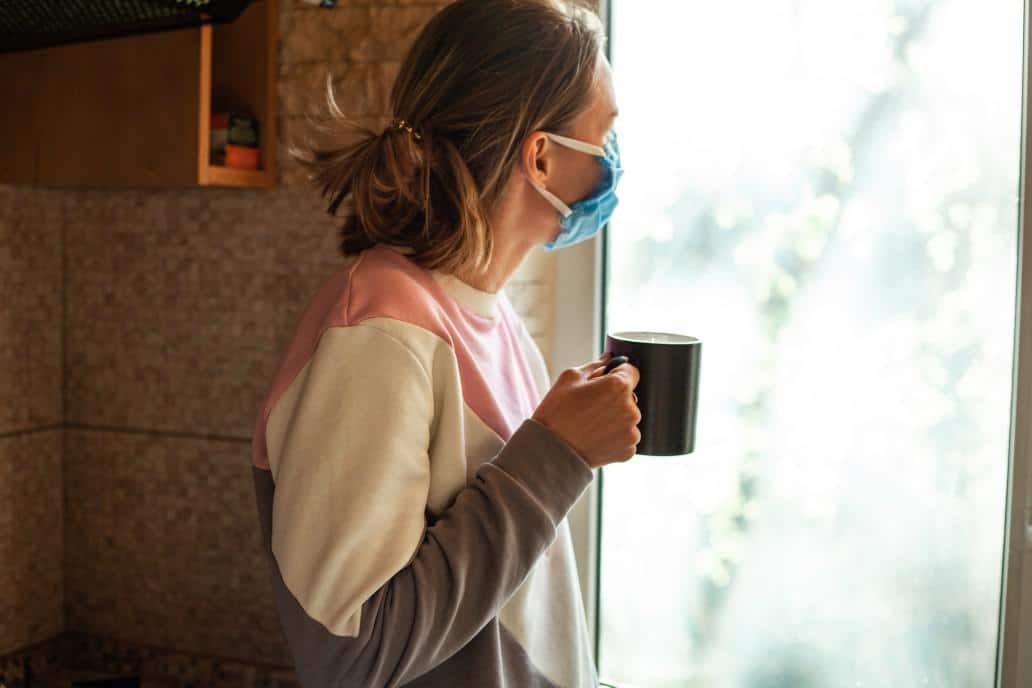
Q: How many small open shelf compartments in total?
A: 1